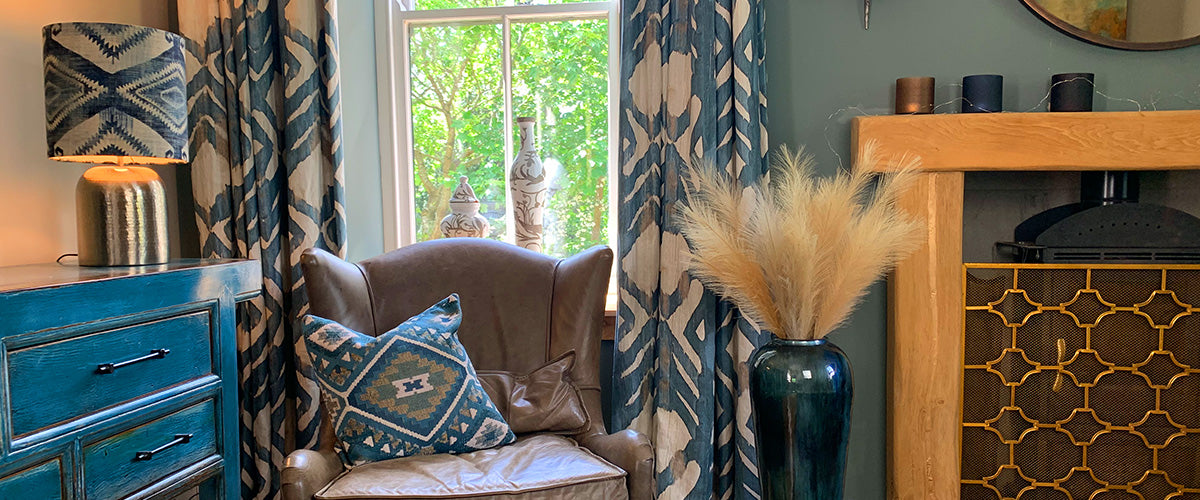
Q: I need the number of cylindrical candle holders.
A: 3